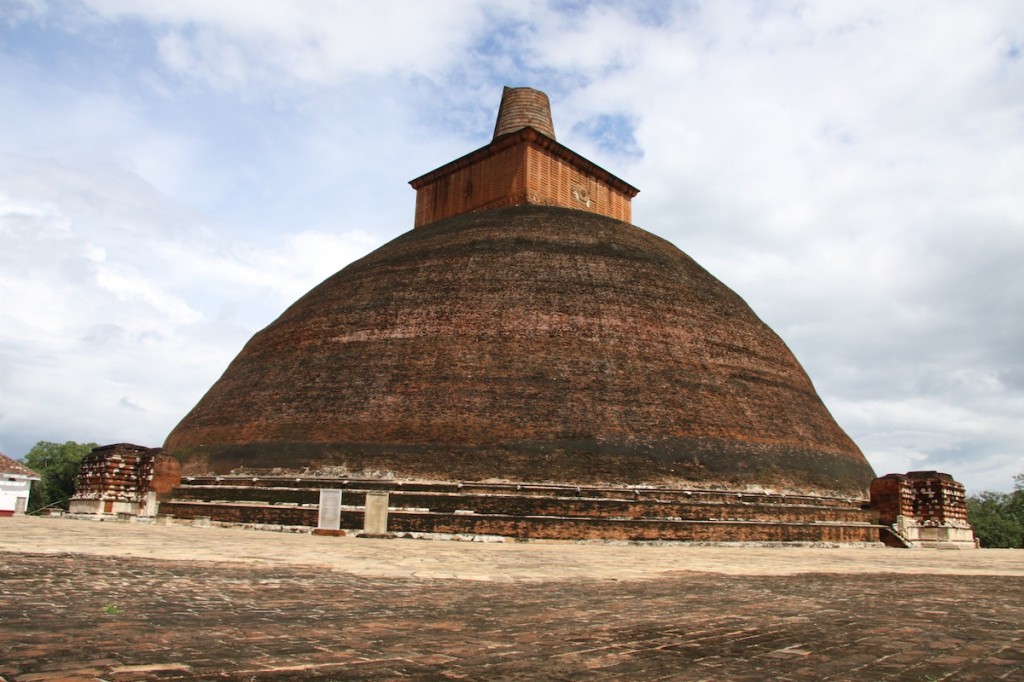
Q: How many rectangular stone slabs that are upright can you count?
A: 2